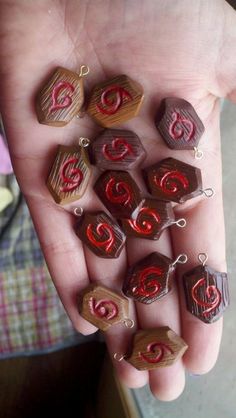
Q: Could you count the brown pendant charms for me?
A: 13